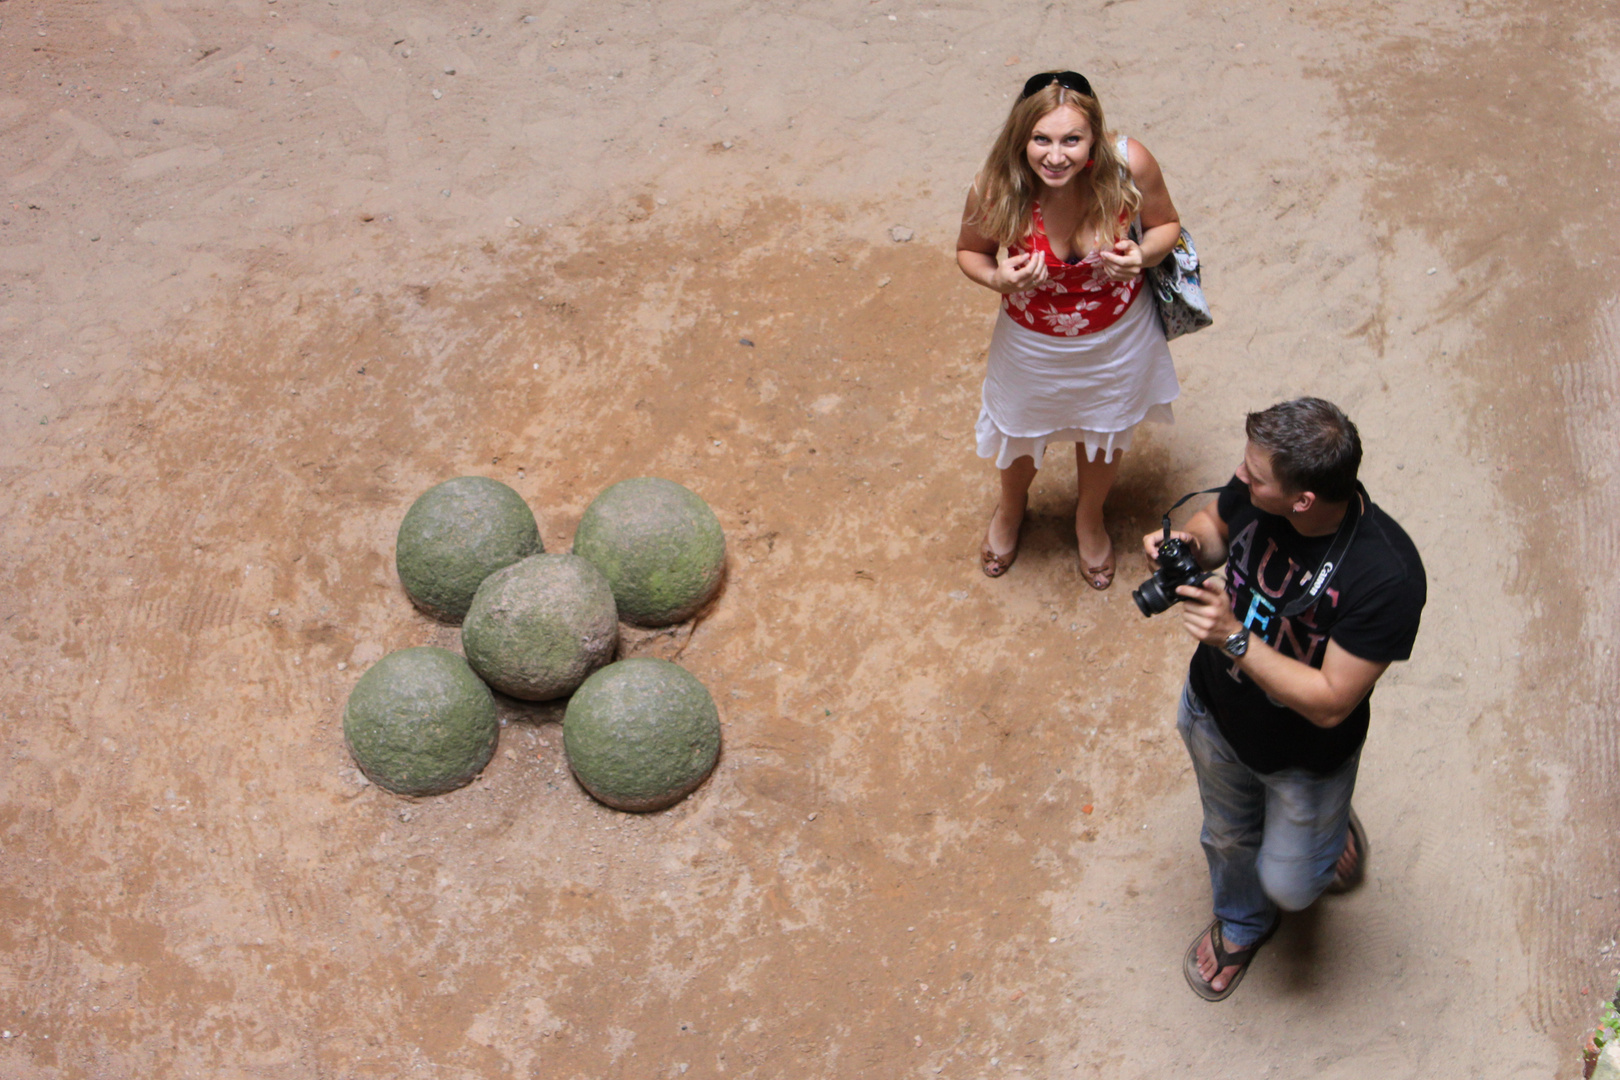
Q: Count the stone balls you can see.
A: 5